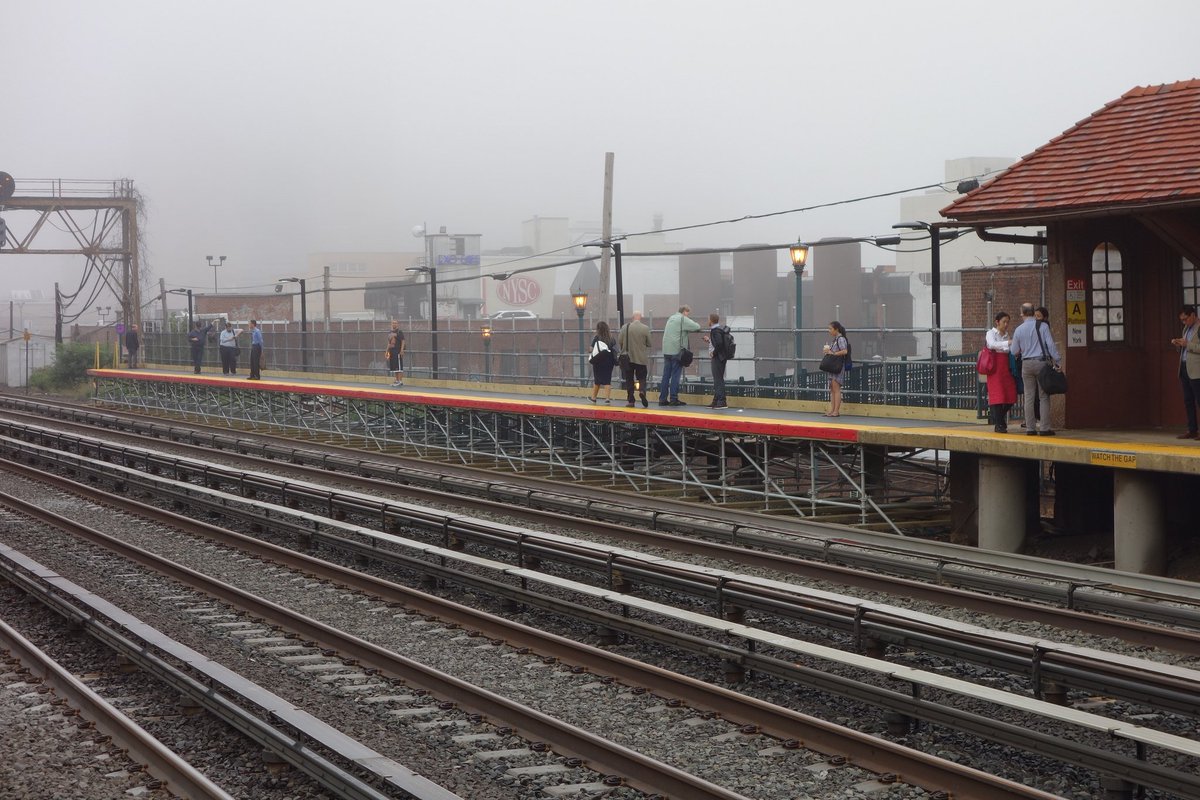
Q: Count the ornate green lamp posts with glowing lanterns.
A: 3